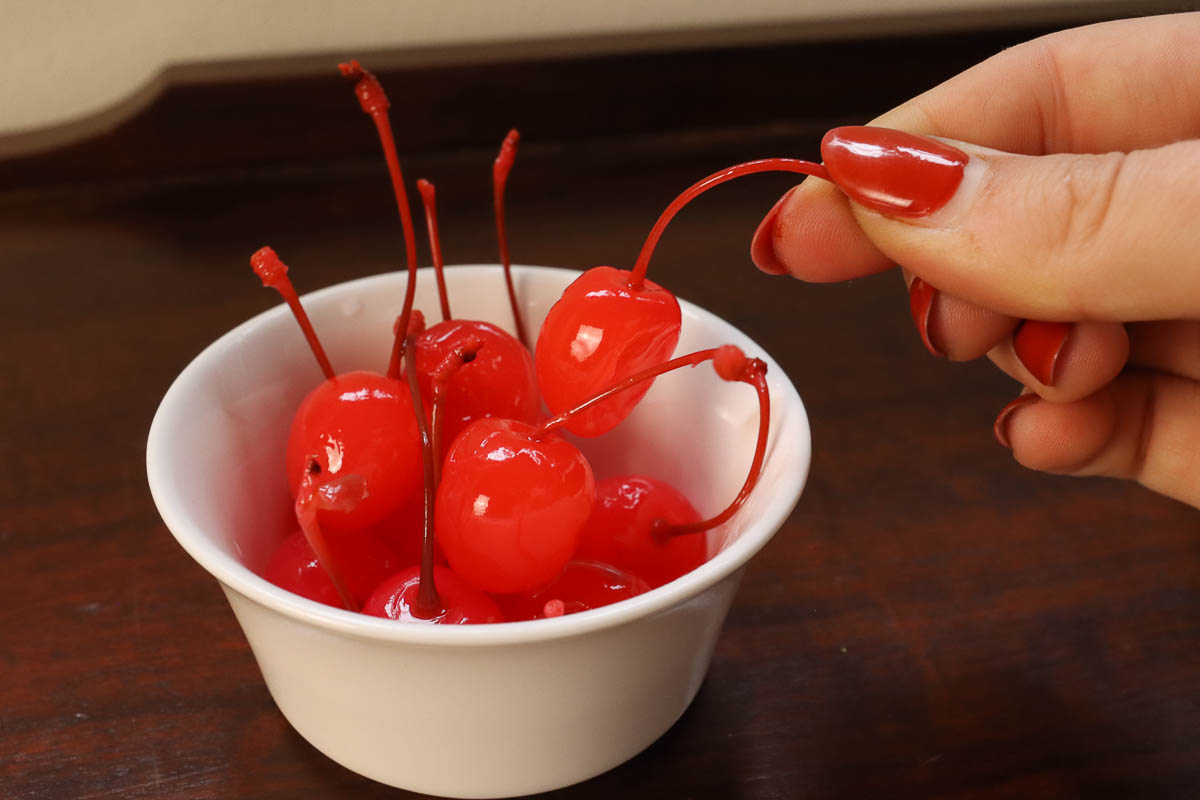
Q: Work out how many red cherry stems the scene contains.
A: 10